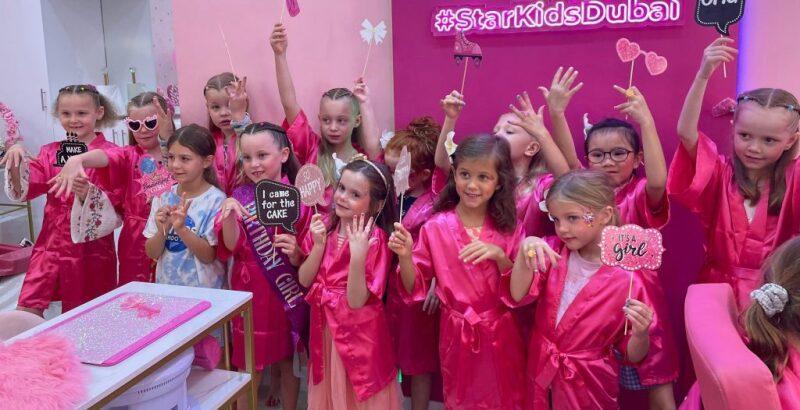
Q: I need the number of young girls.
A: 14